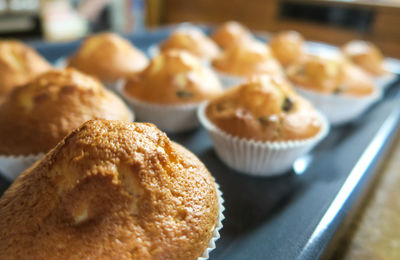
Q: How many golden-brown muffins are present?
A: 12